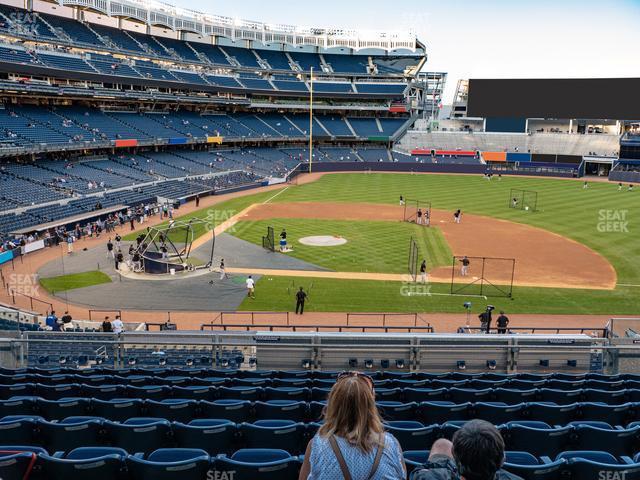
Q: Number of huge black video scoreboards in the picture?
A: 1